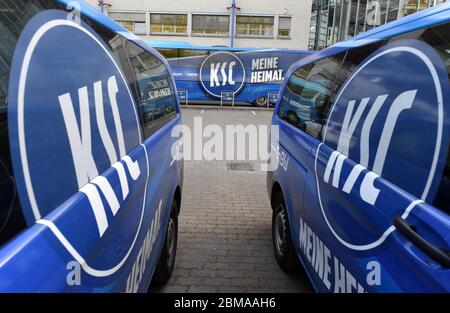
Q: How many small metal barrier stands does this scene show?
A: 3